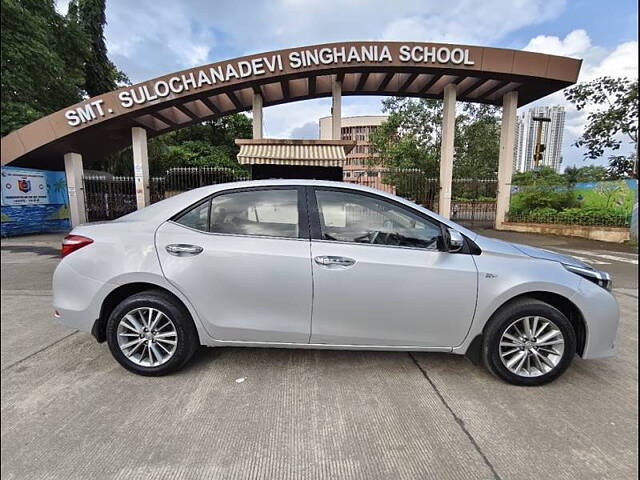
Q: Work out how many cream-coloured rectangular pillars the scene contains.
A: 6